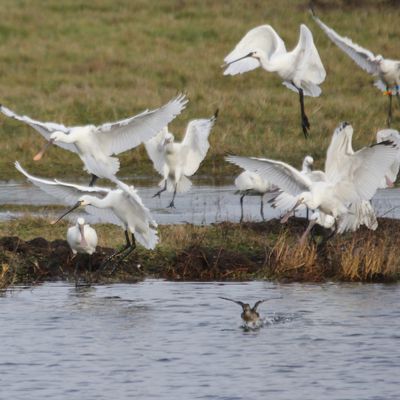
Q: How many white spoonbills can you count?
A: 11